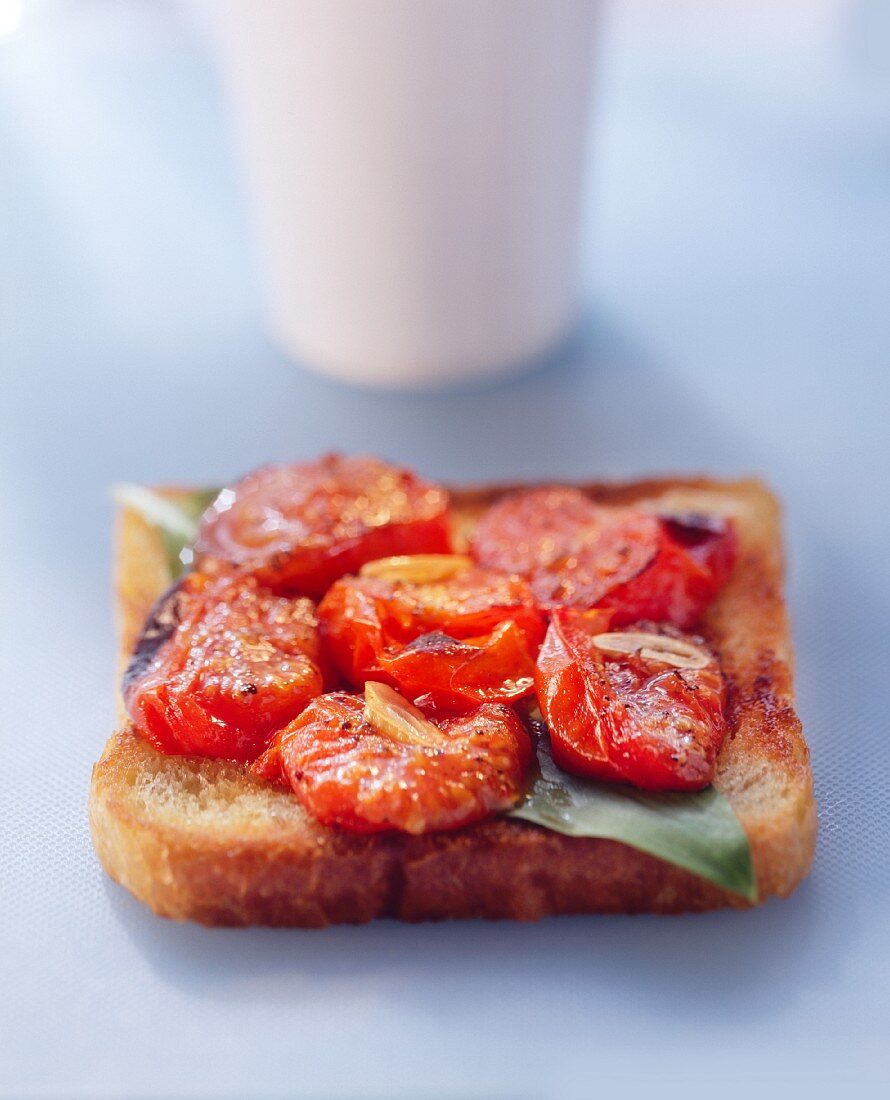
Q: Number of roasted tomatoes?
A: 6